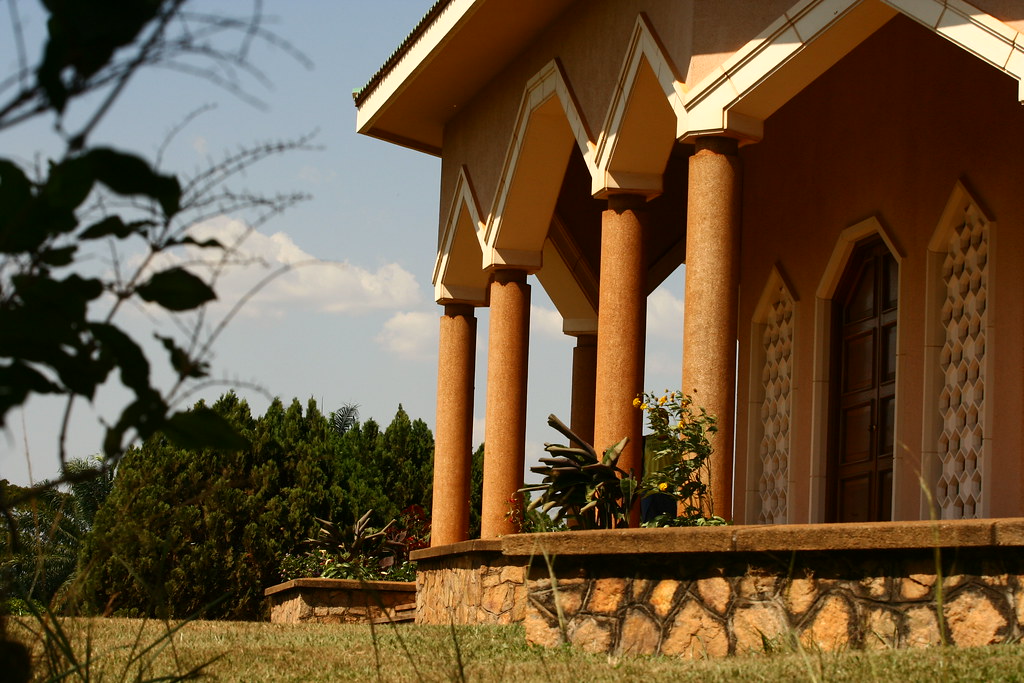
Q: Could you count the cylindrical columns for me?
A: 5